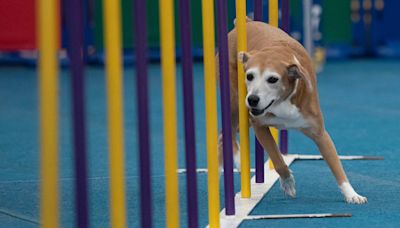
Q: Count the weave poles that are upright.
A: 12